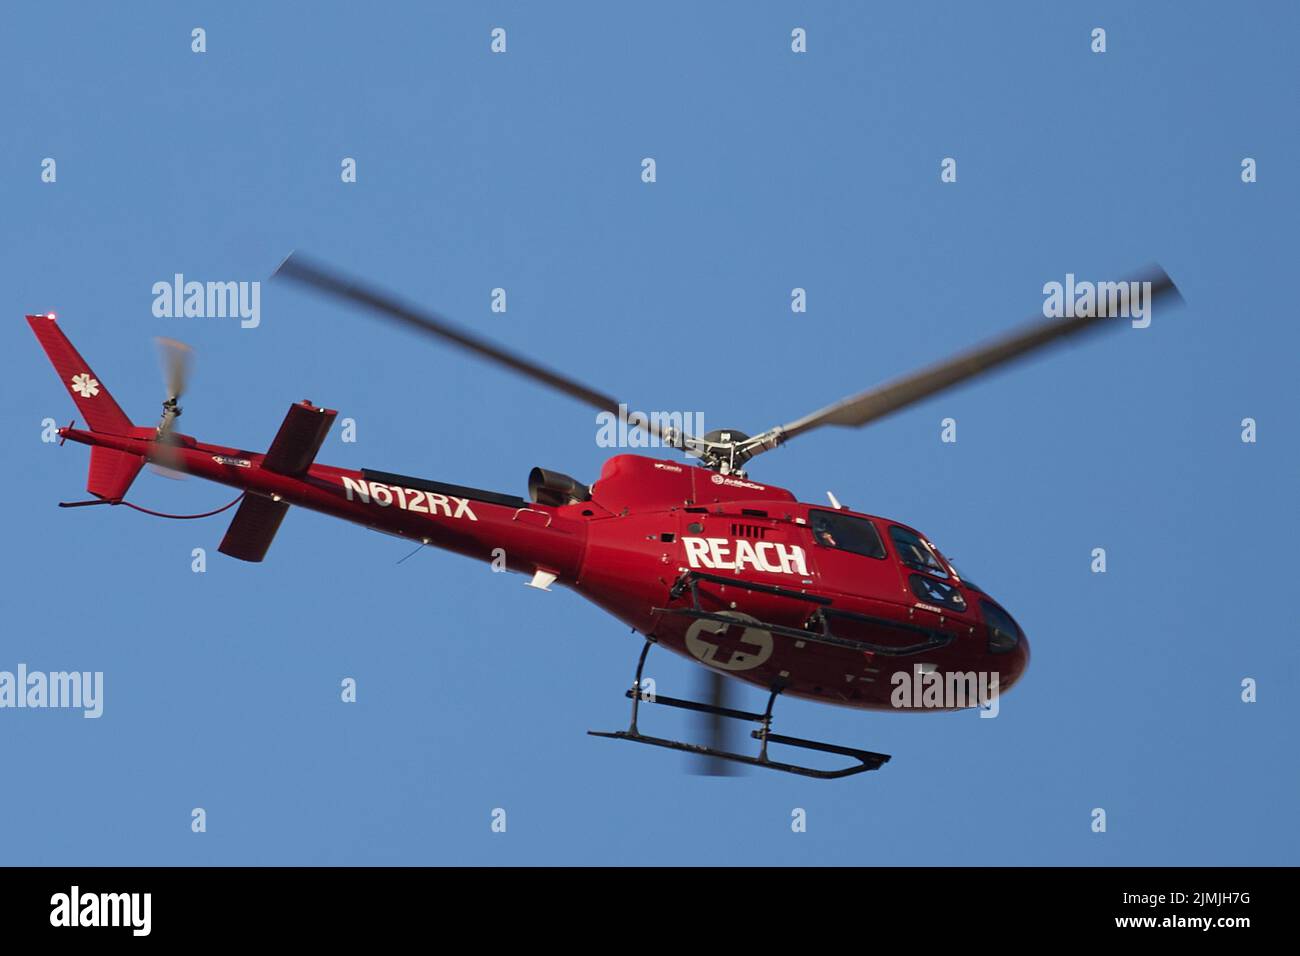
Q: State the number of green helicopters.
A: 0